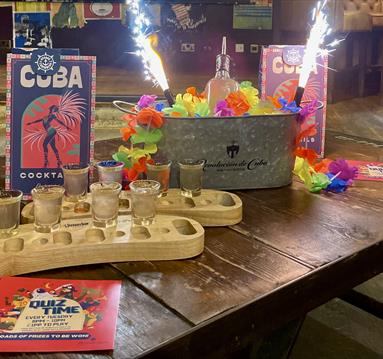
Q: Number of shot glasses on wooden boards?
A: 8